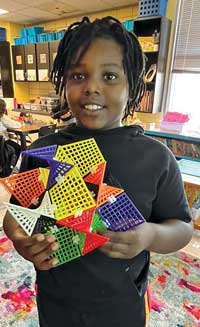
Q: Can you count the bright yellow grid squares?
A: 2